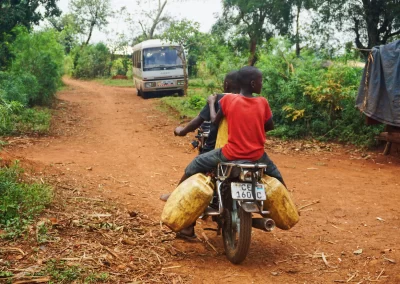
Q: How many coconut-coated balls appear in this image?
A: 0